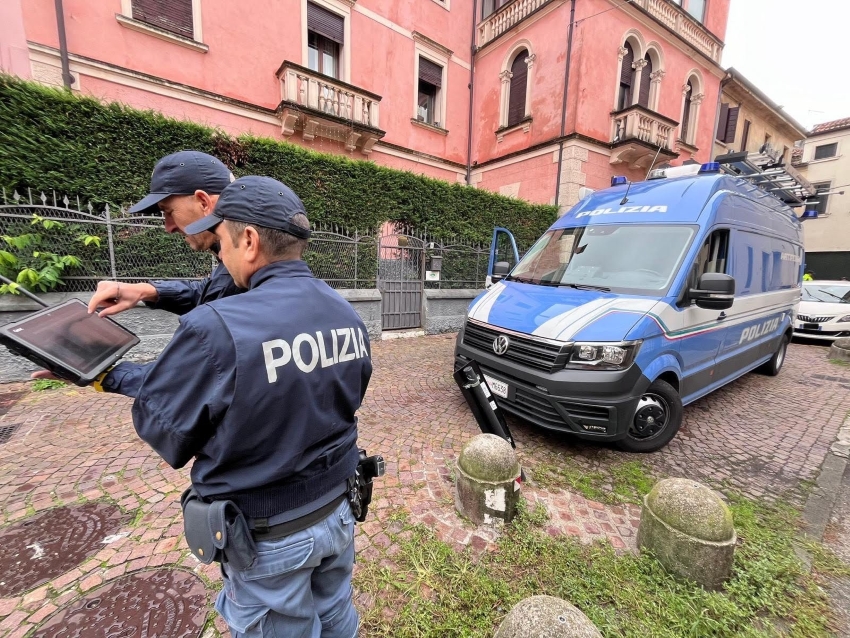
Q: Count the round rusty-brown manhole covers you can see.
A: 2